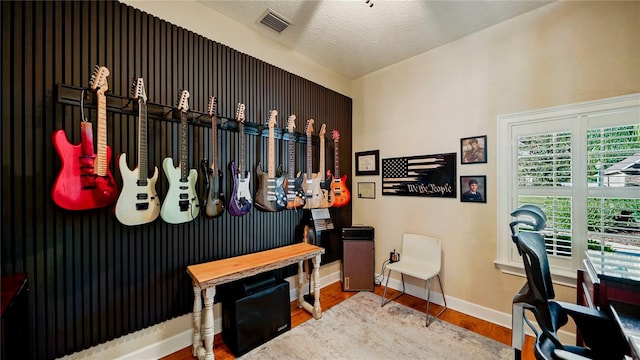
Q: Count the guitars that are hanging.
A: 10